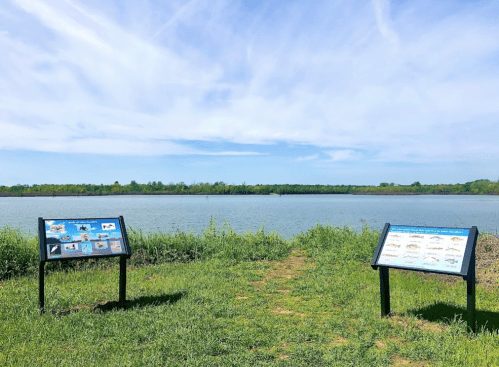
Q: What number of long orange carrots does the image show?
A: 0